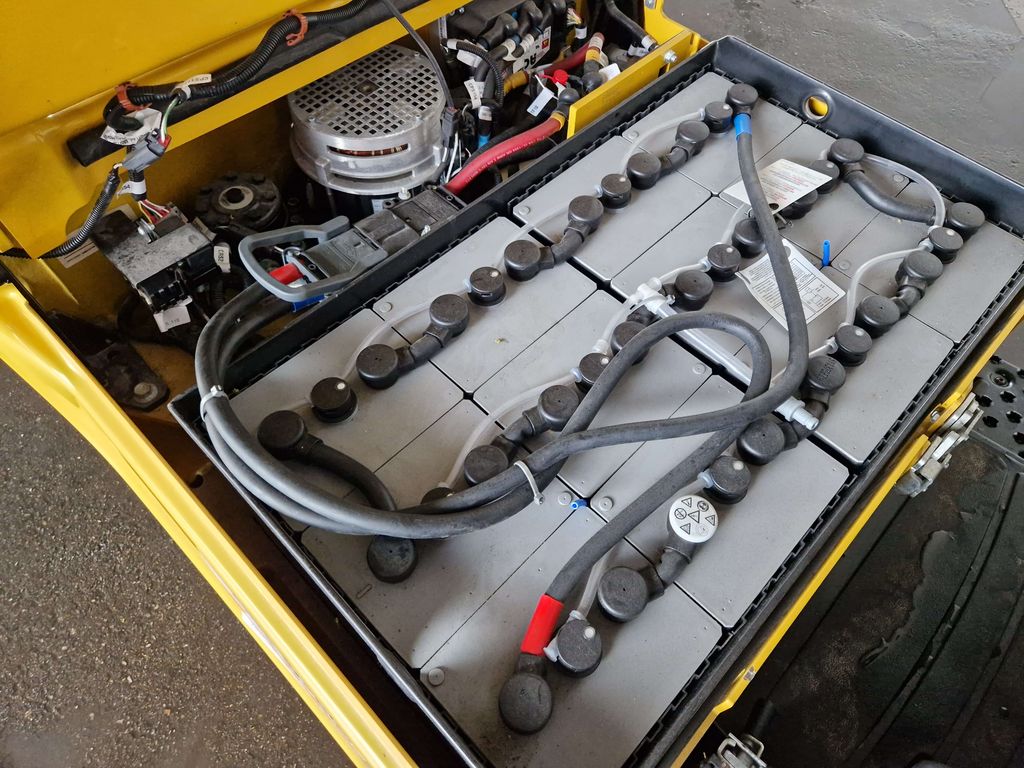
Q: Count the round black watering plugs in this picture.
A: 12